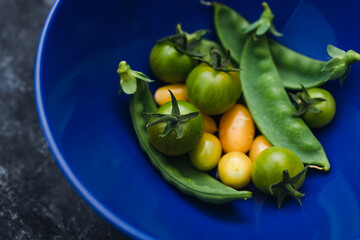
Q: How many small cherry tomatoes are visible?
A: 11